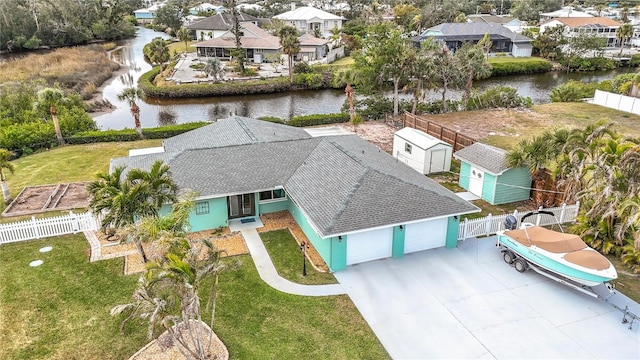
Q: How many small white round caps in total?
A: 2